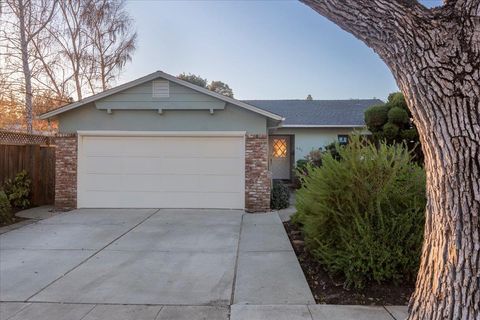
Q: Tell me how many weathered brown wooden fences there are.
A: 1